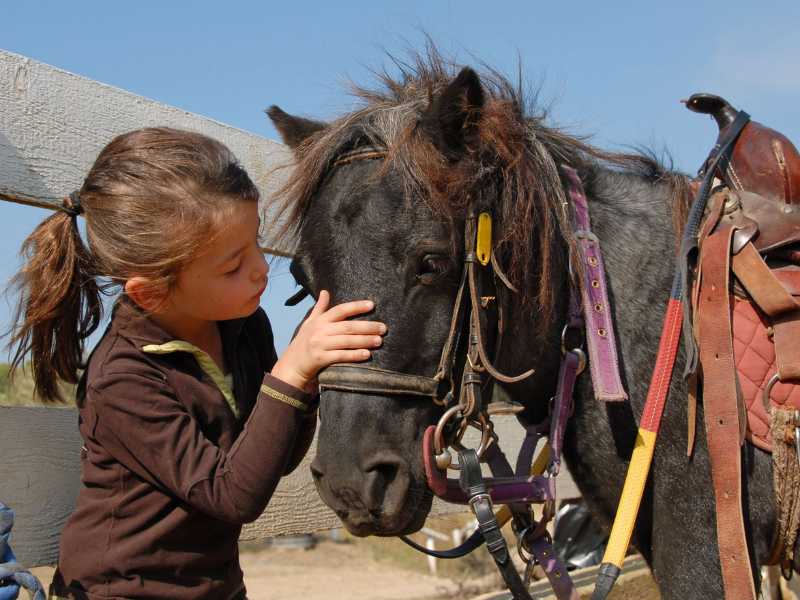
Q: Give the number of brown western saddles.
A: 1